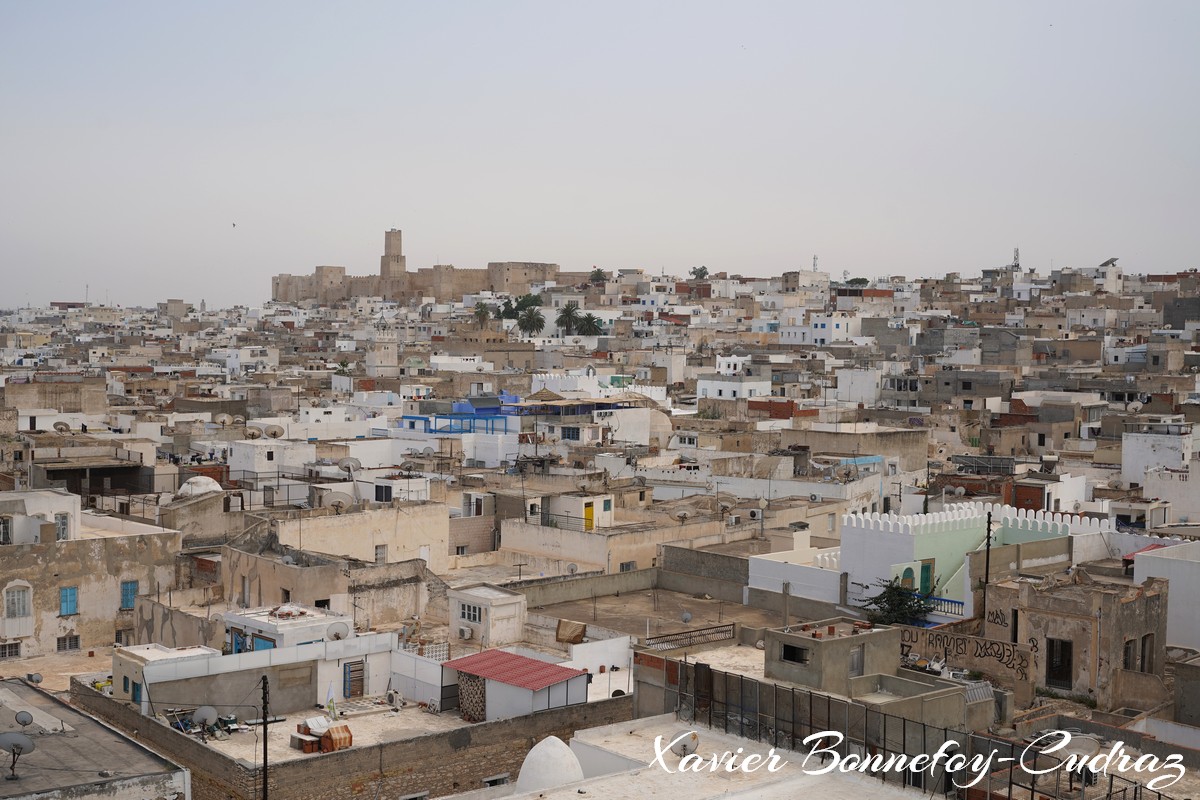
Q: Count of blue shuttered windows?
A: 2